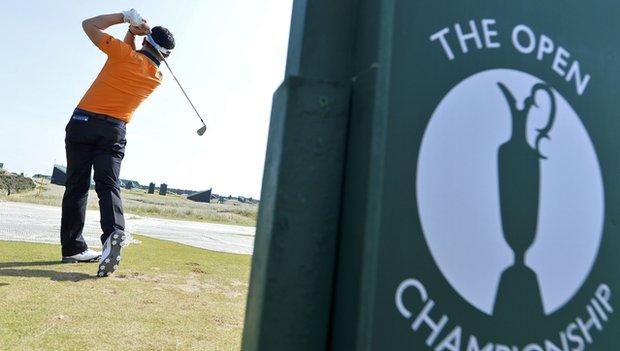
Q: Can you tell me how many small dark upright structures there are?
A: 2